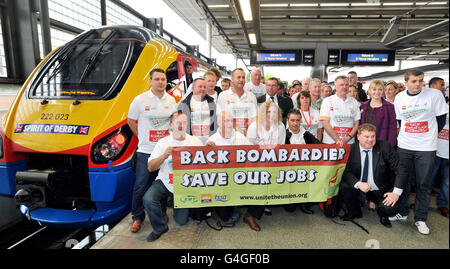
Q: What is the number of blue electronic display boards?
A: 2